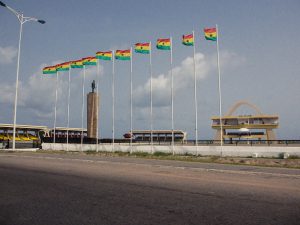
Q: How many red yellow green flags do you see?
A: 10